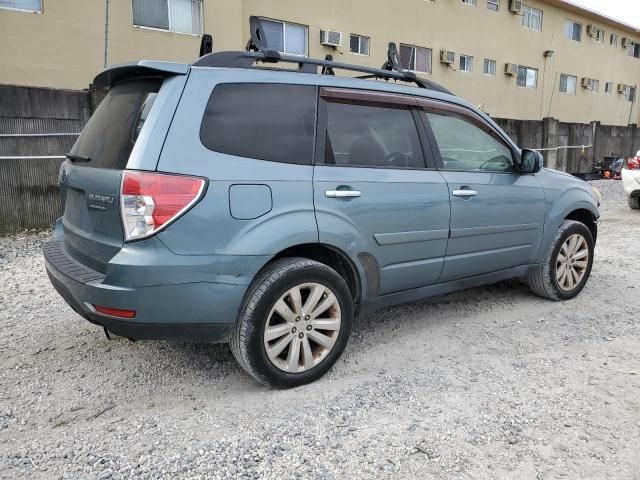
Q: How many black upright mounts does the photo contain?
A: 4